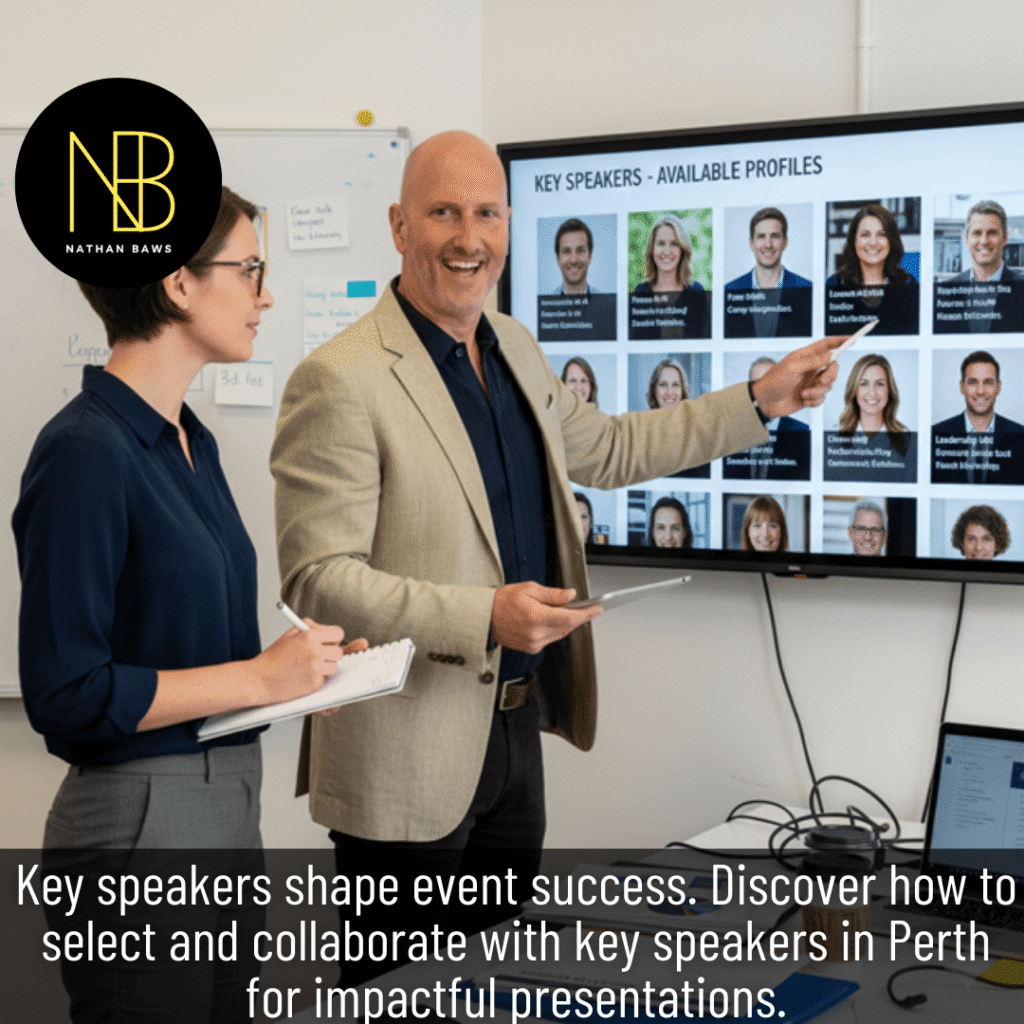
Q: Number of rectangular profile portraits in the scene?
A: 15